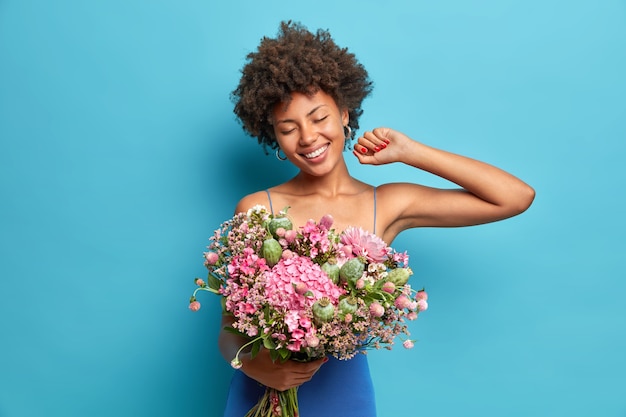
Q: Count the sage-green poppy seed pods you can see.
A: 7